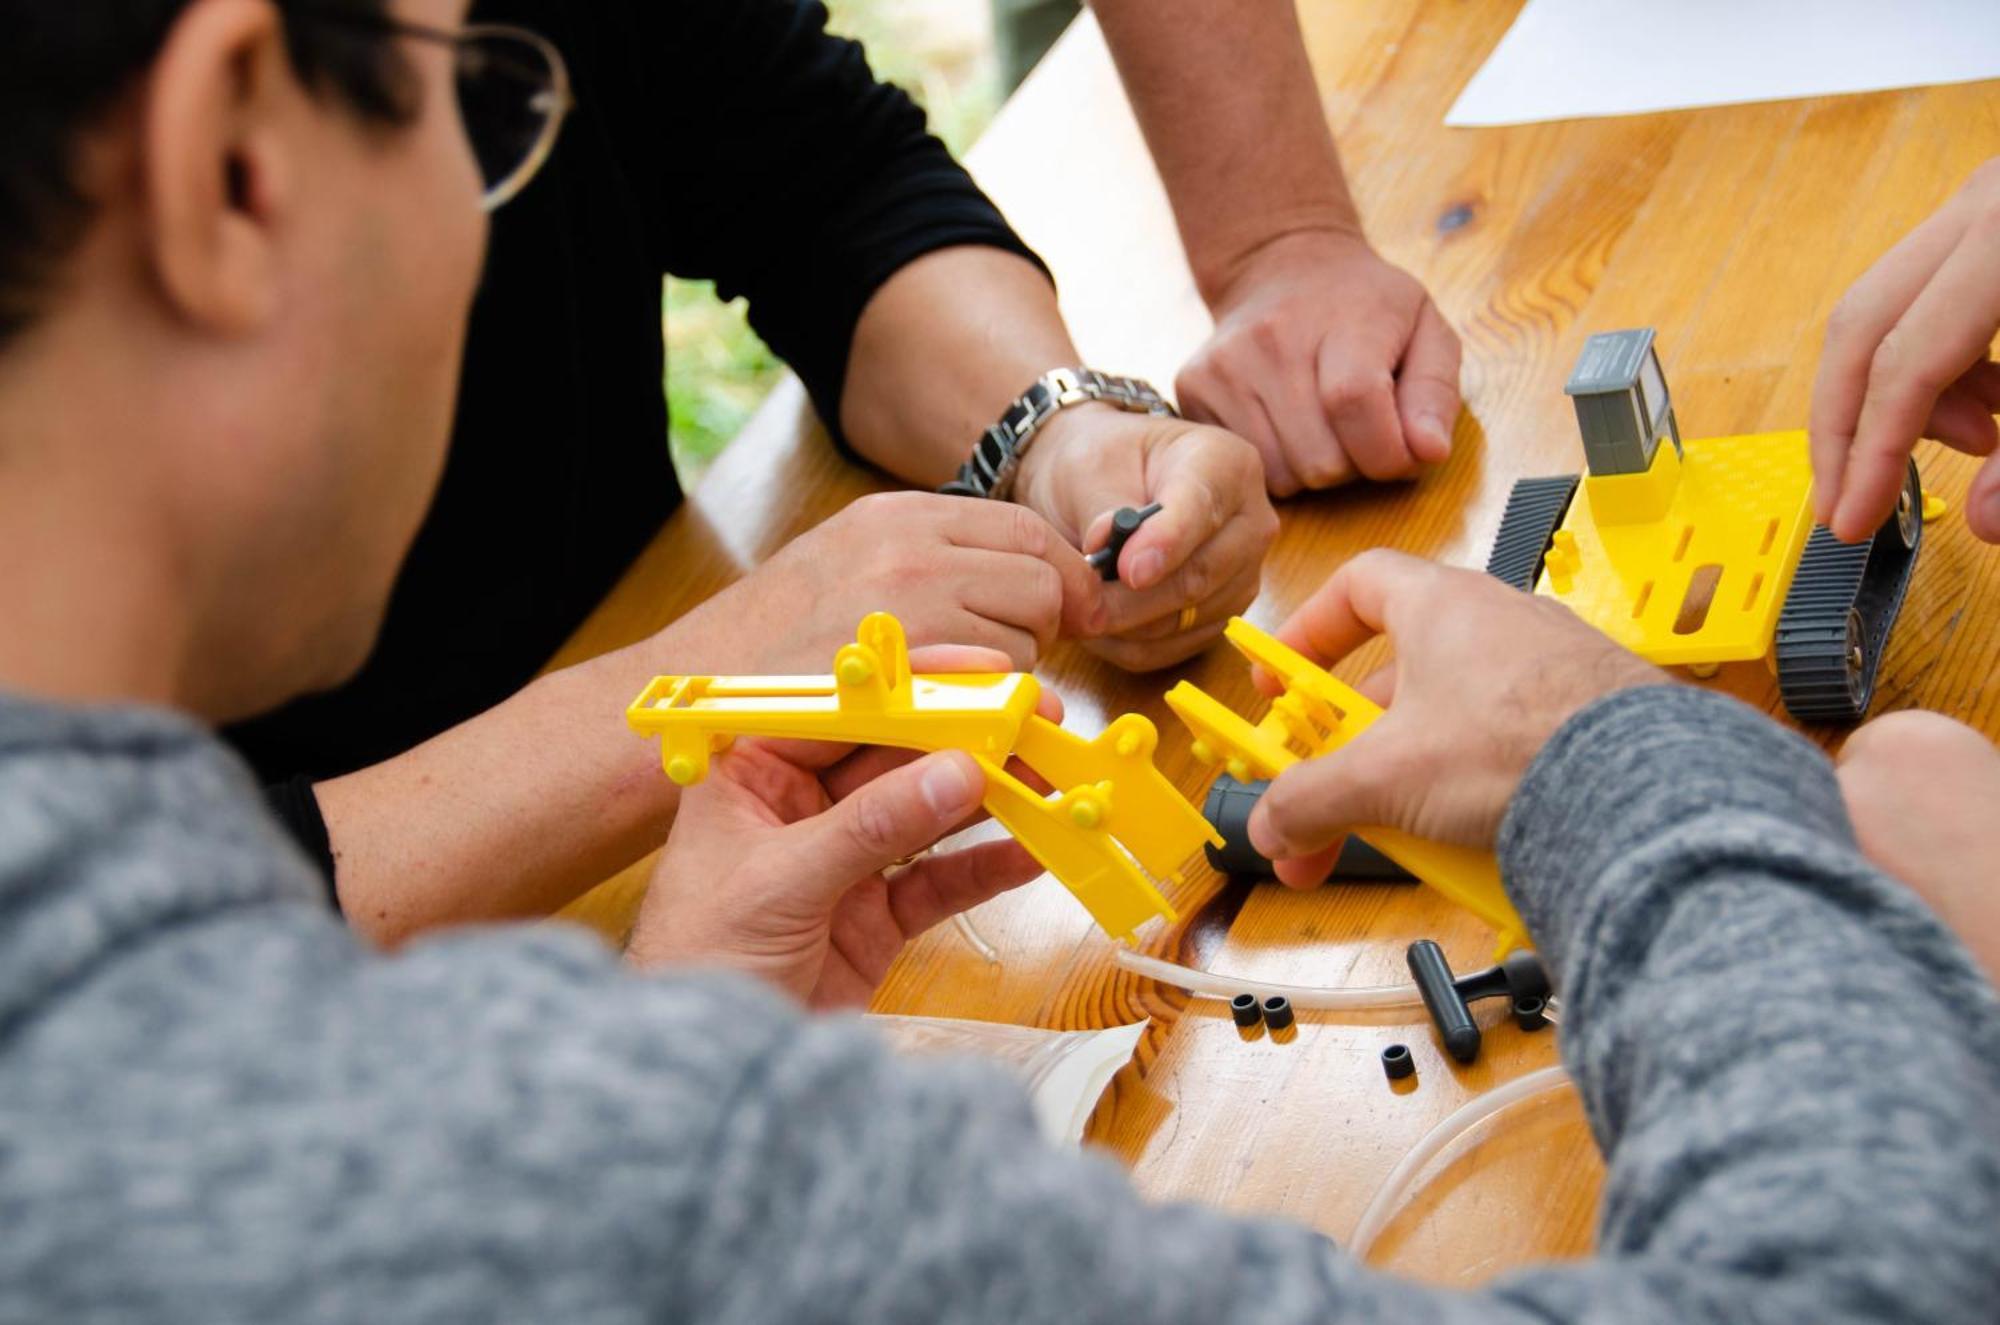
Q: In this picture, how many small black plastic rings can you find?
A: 4